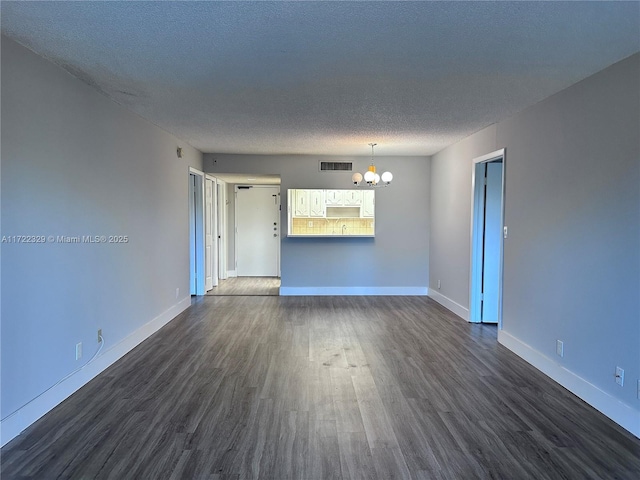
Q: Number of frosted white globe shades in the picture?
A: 4